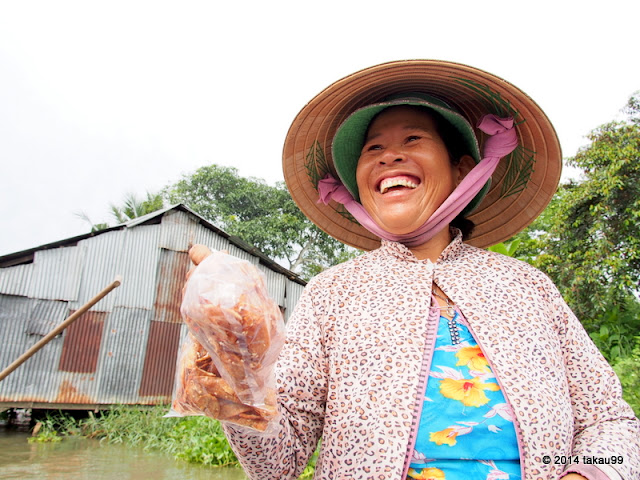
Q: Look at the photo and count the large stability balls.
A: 0